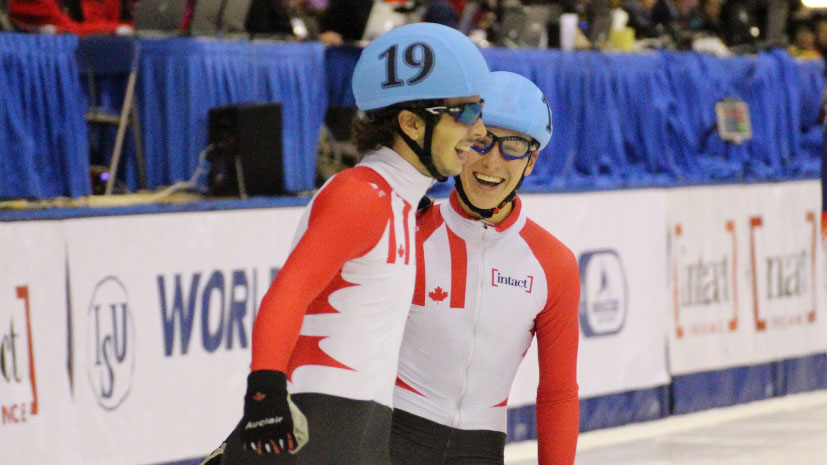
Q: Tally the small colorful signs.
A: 1